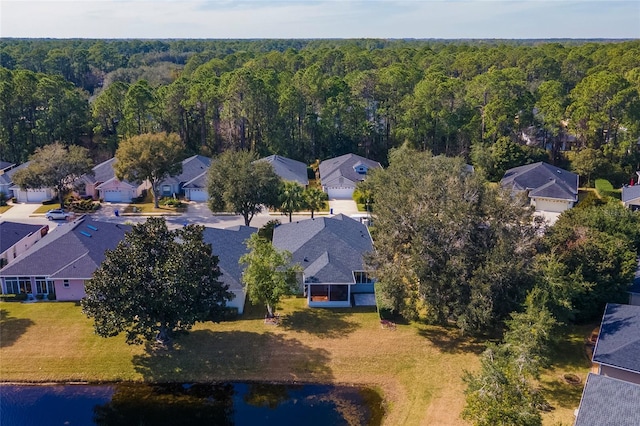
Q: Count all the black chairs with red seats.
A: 0